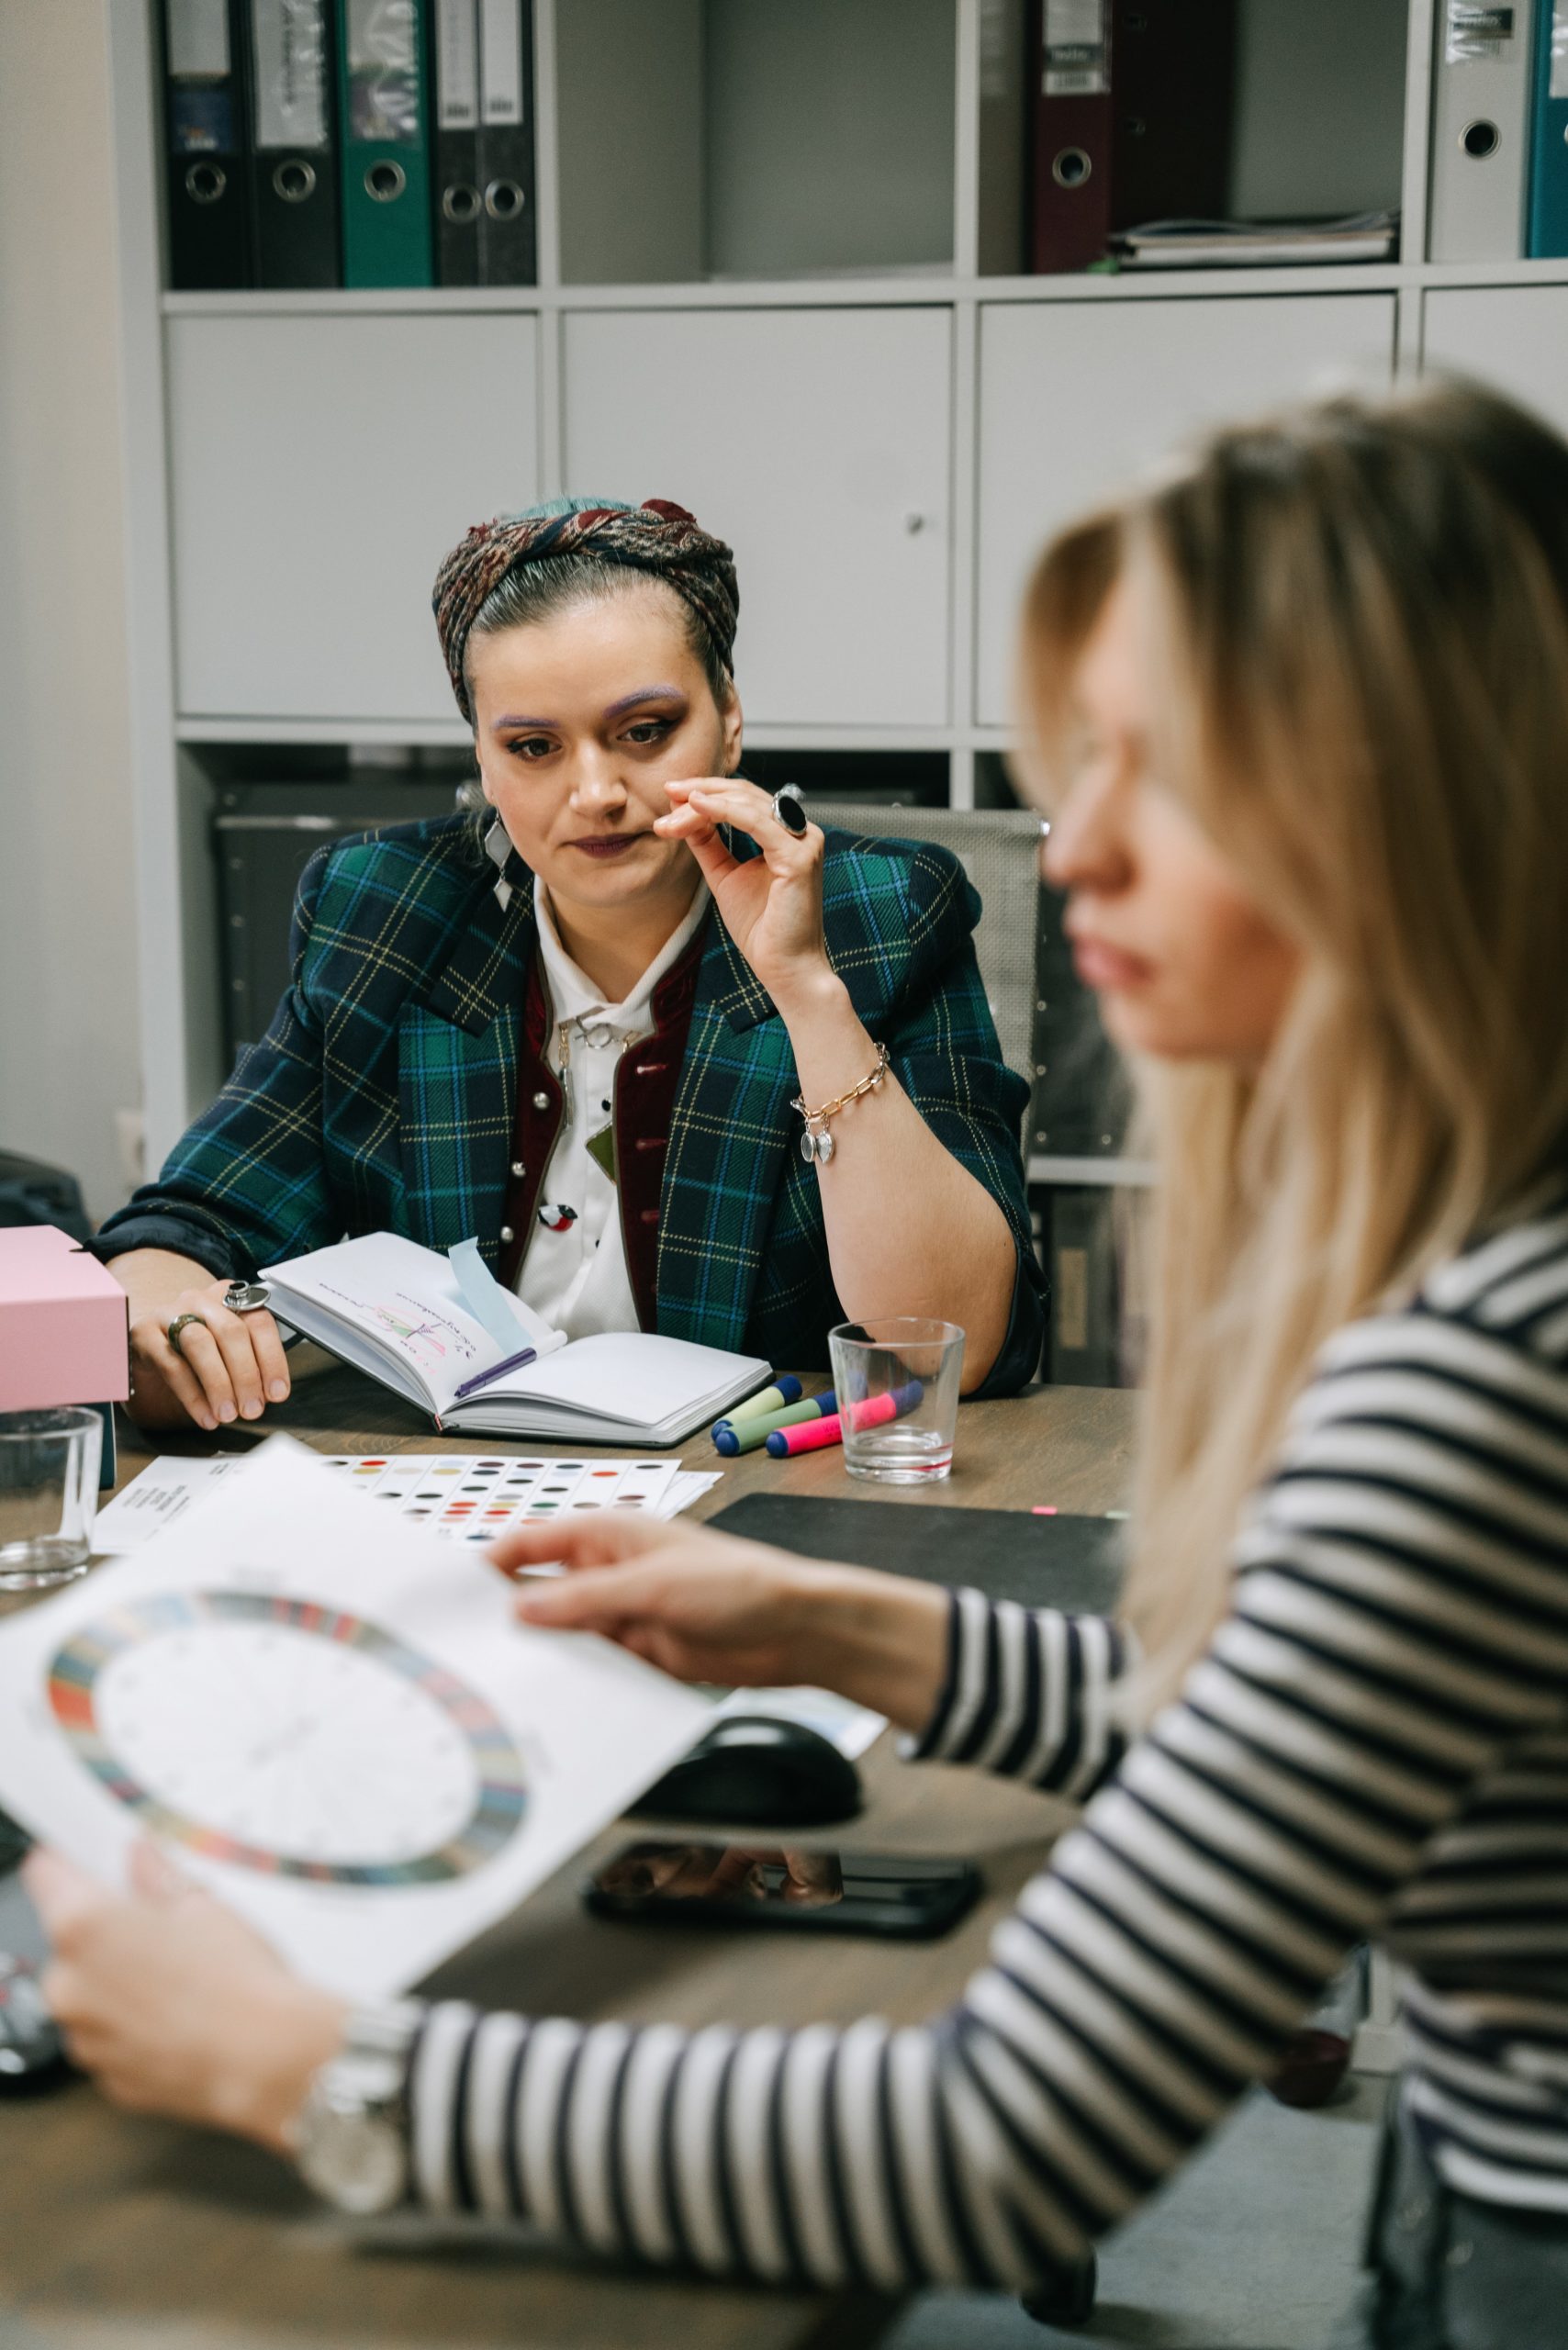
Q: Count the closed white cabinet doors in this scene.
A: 4